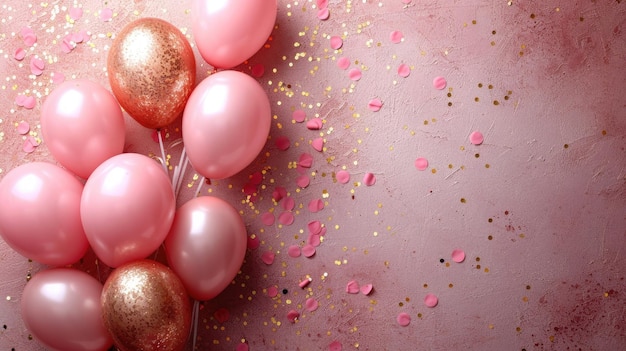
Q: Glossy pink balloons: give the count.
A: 7